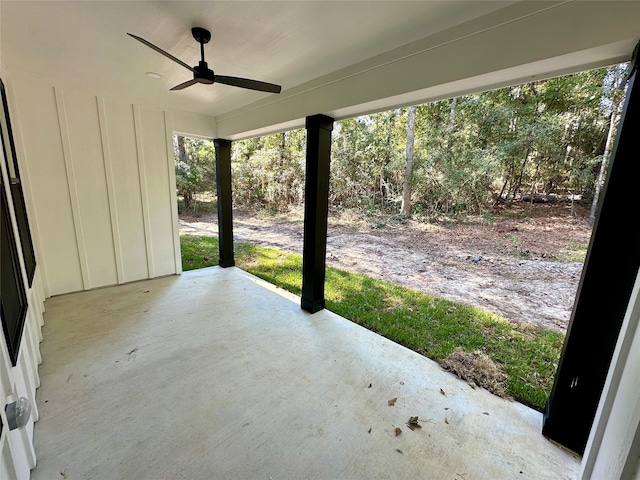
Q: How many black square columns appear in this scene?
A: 3